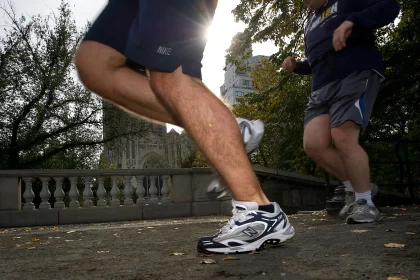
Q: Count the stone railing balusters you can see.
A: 11